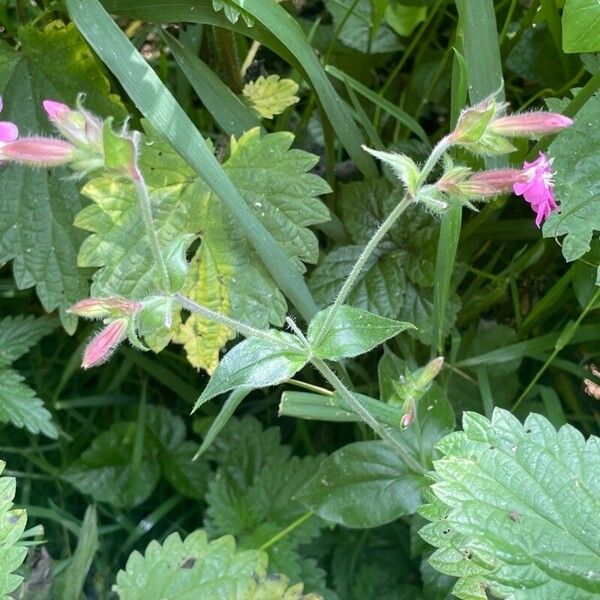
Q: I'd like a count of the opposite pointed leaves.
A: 2